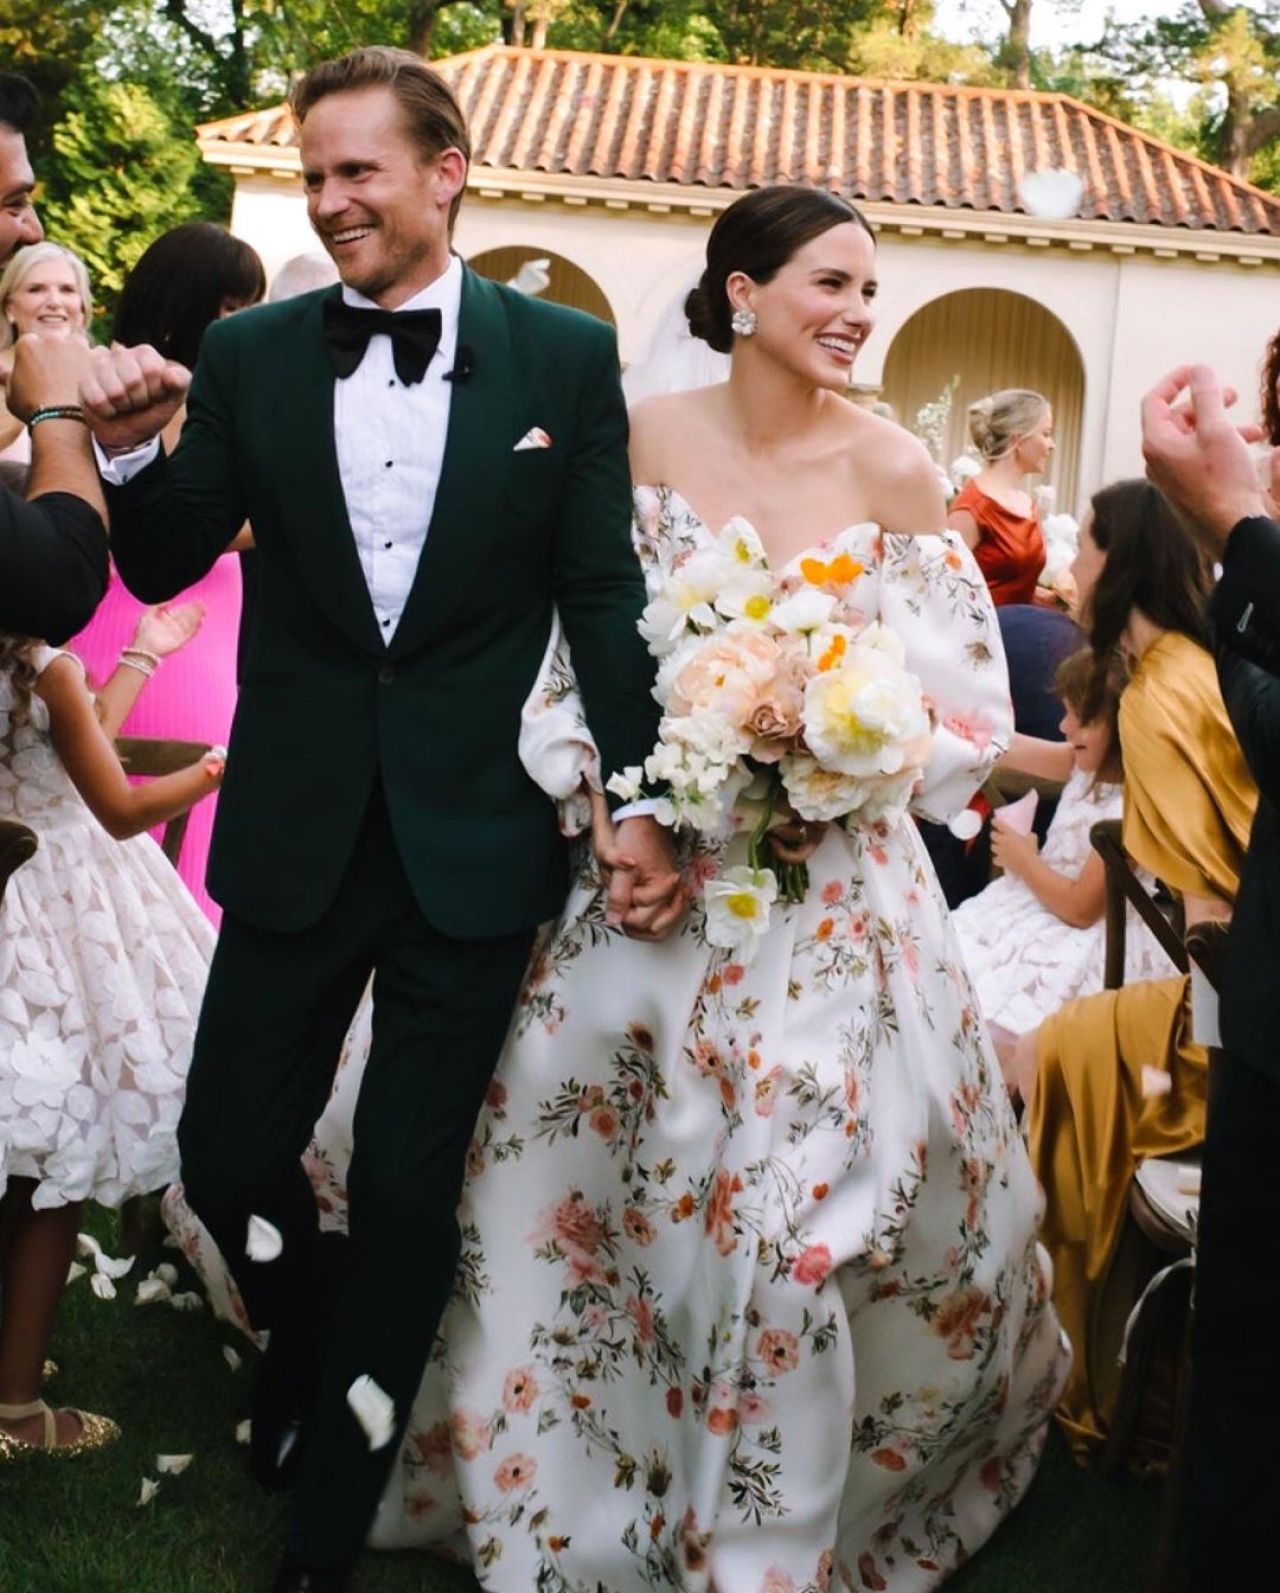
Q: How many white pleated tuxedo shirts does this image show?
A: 1